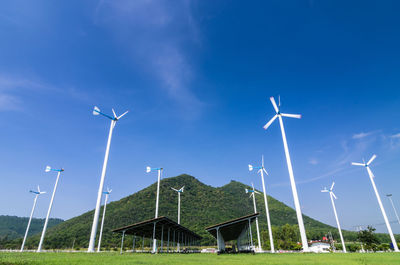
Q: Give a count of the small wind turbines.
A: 11